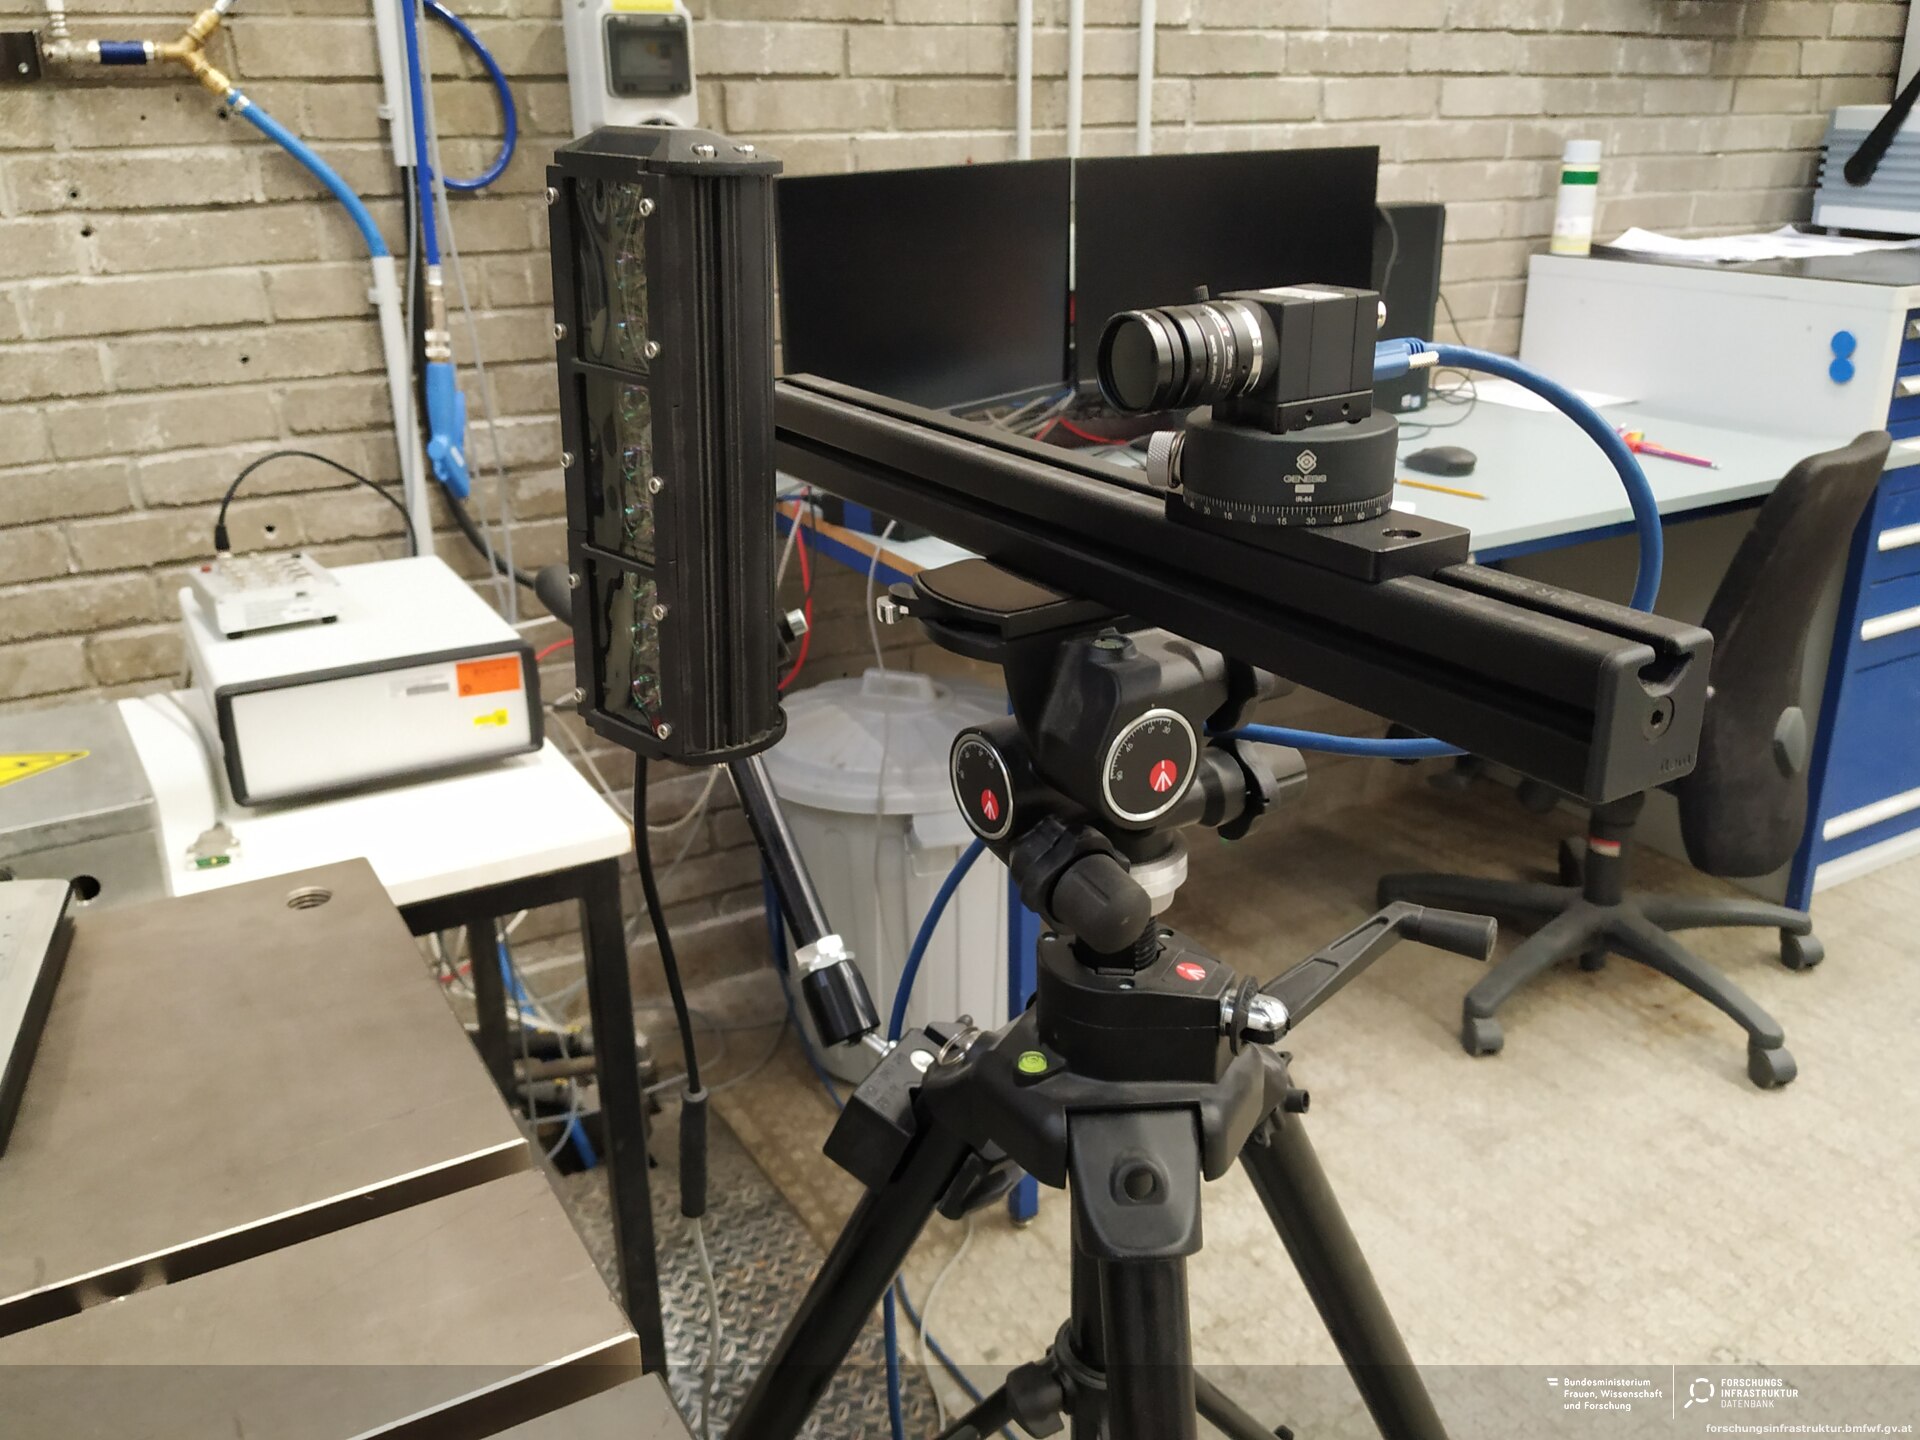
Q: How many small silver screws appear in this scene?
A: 12